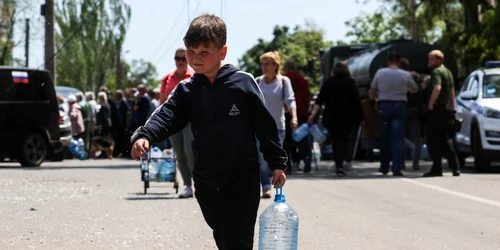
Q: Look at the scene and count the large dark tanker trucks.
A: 1